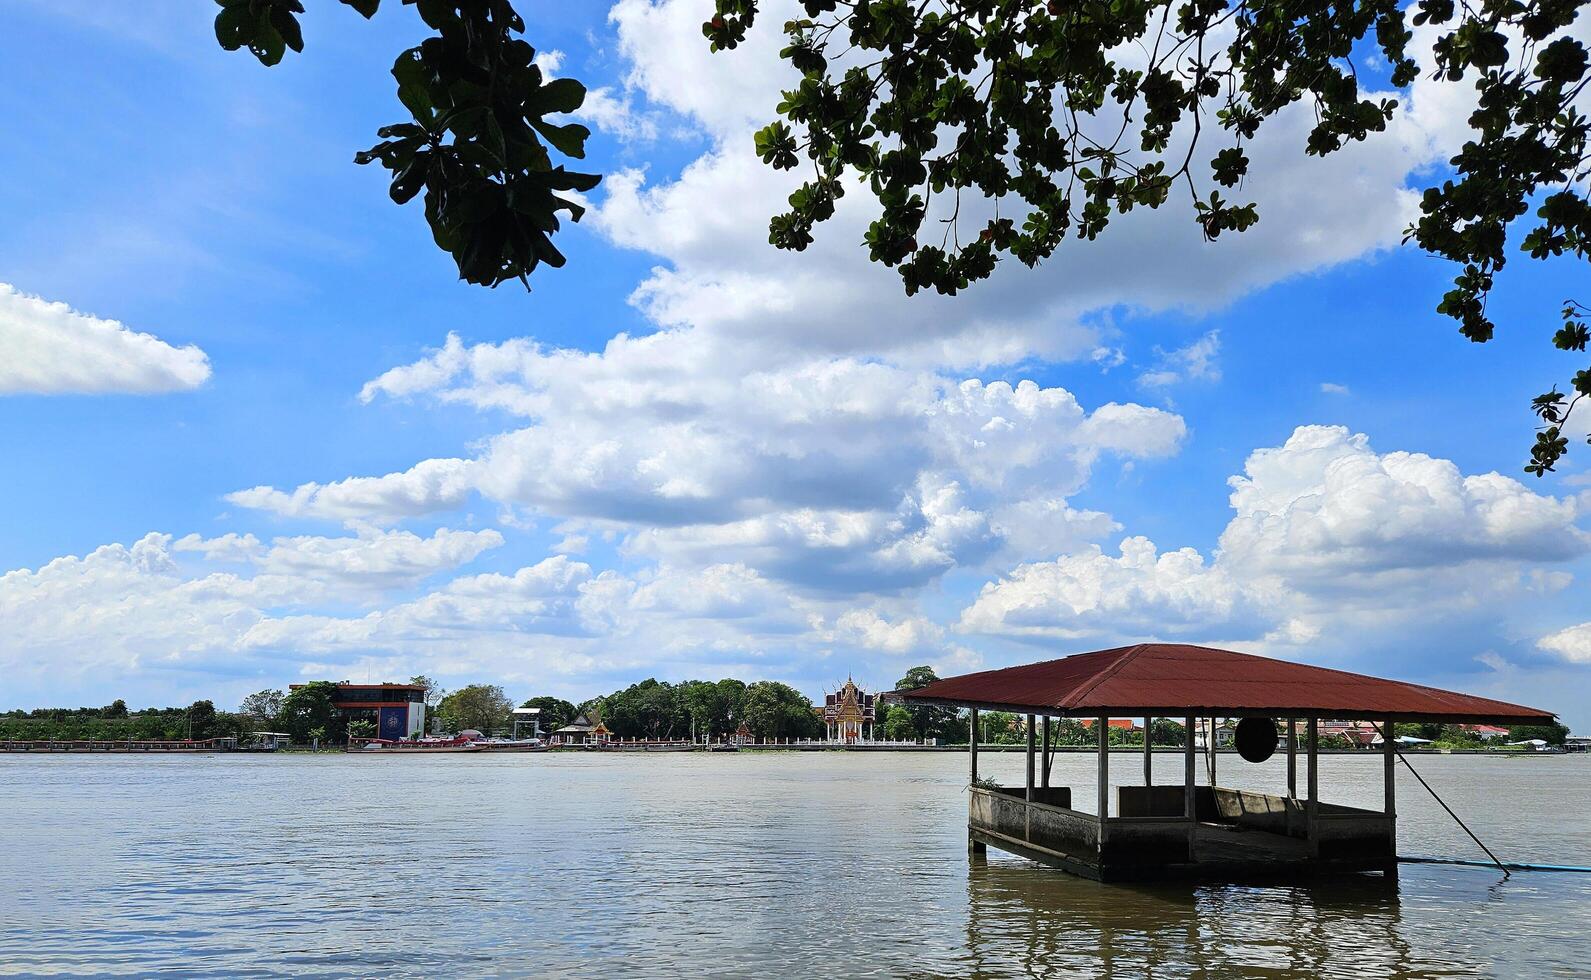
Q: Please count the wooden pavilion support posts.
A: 10